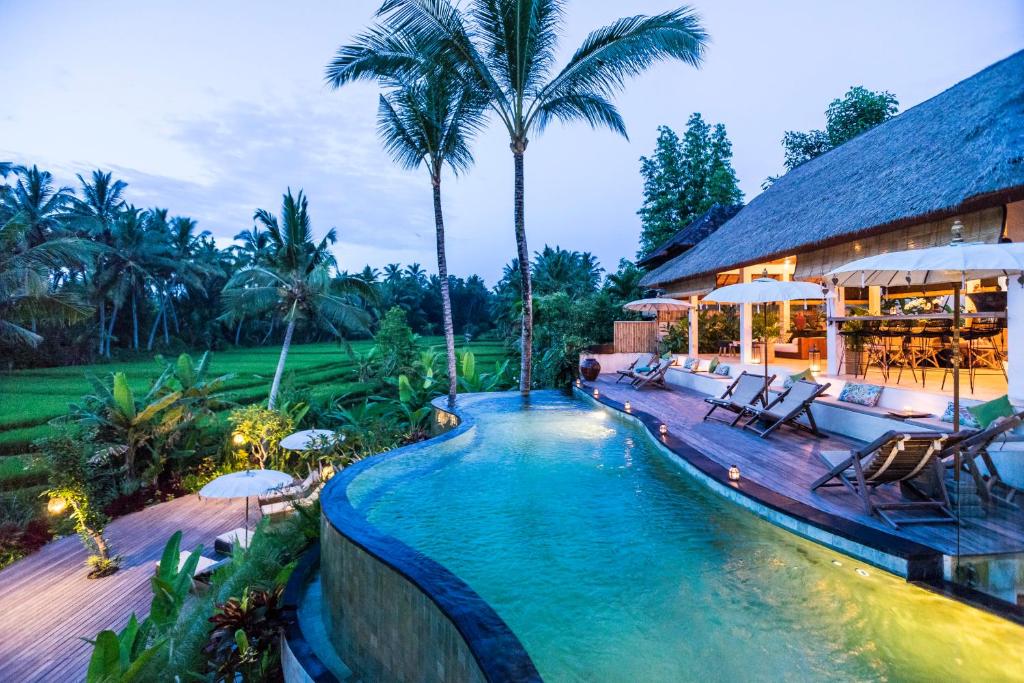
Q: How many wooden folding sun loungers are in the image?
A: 6